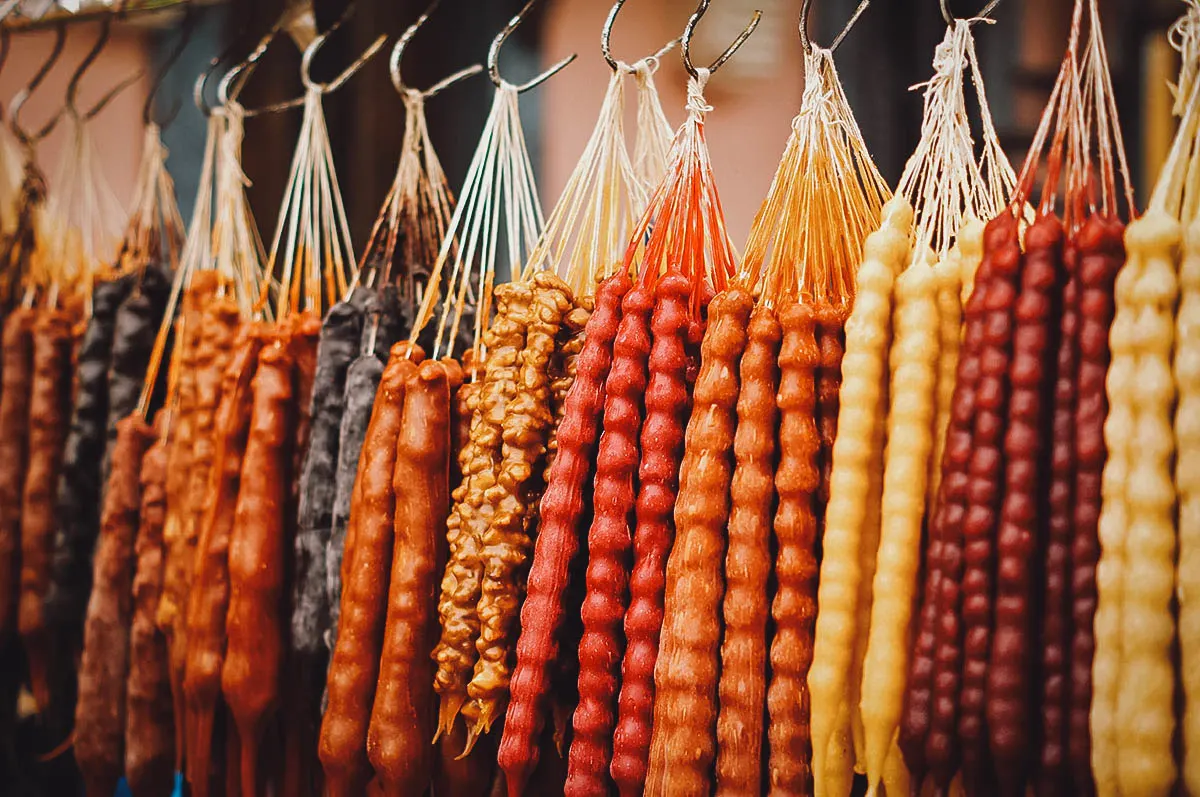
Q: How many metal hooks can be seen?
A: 13